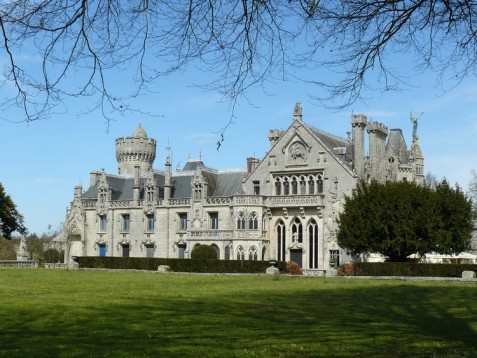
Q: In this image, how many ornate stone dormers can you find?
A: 3